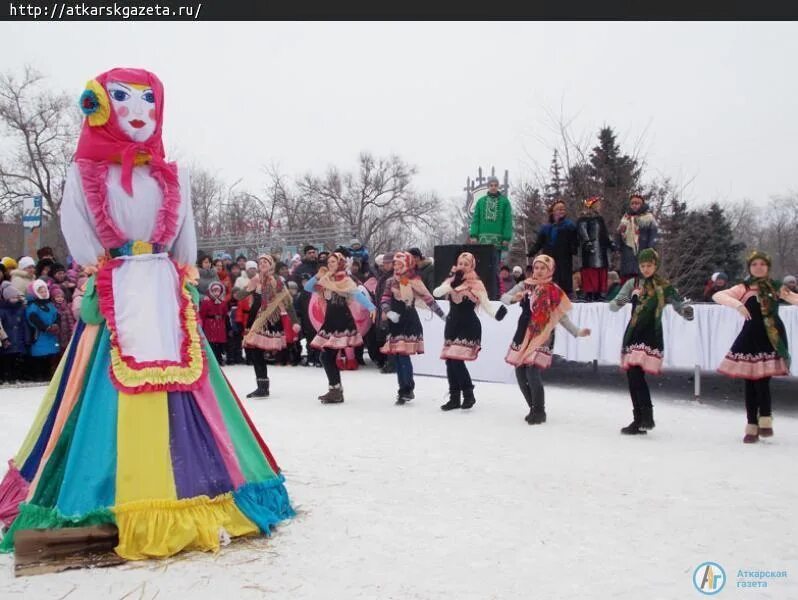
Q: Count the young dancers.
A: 7